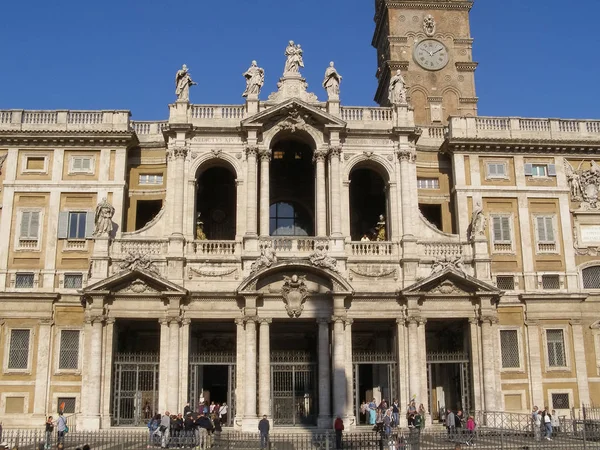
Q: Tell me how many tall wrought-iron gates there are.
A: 5